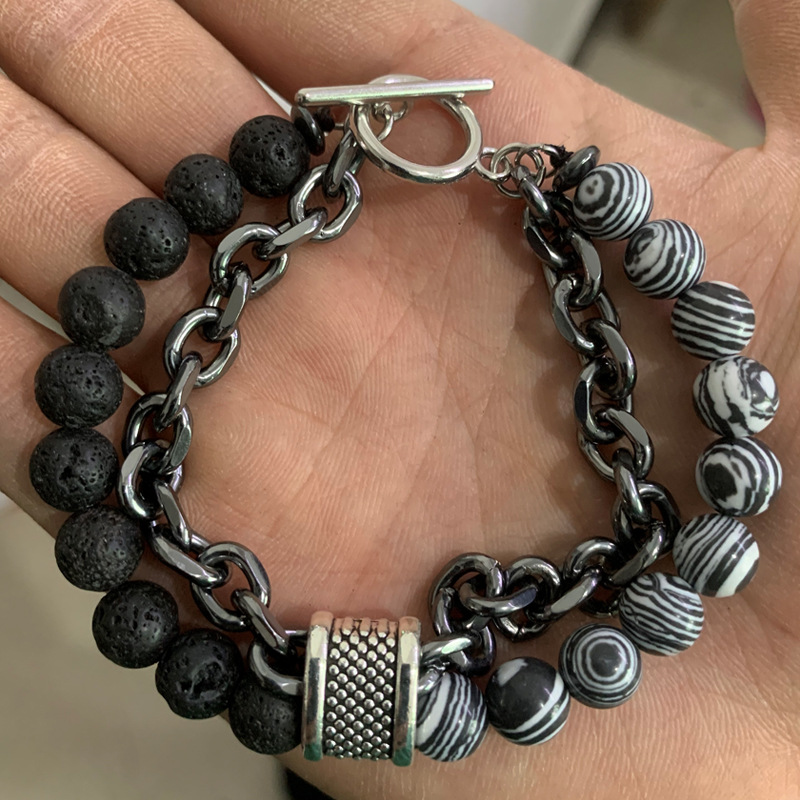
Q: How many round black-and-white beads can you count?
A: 10